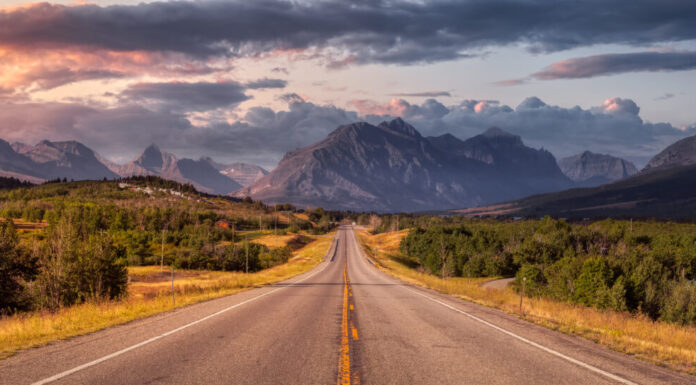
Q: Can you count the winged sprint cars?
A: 0